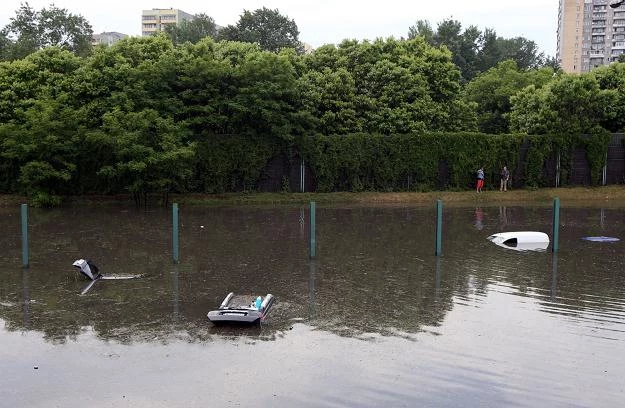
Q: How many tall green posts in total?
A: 5